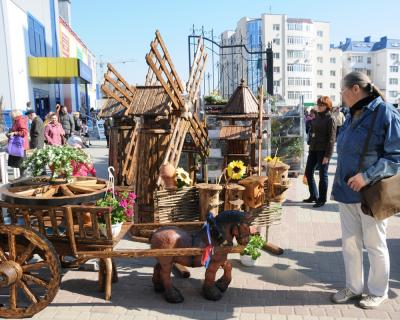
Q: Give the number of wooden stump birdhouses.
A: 4